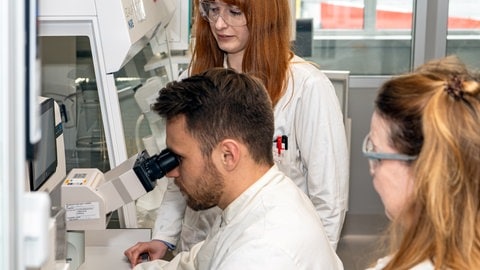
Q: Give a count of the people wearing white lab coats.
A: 3